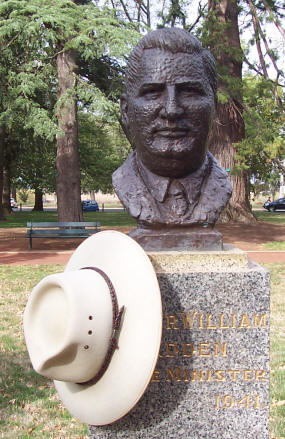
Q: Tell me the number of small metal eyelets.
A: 3